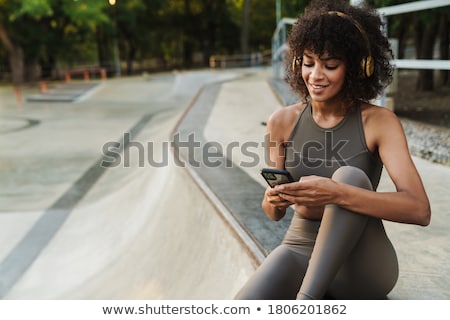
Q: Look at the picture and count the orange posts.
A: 5